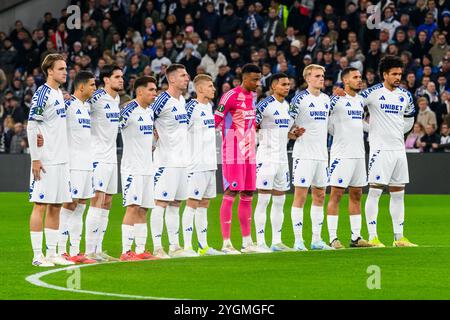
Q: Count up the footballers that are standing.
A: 11